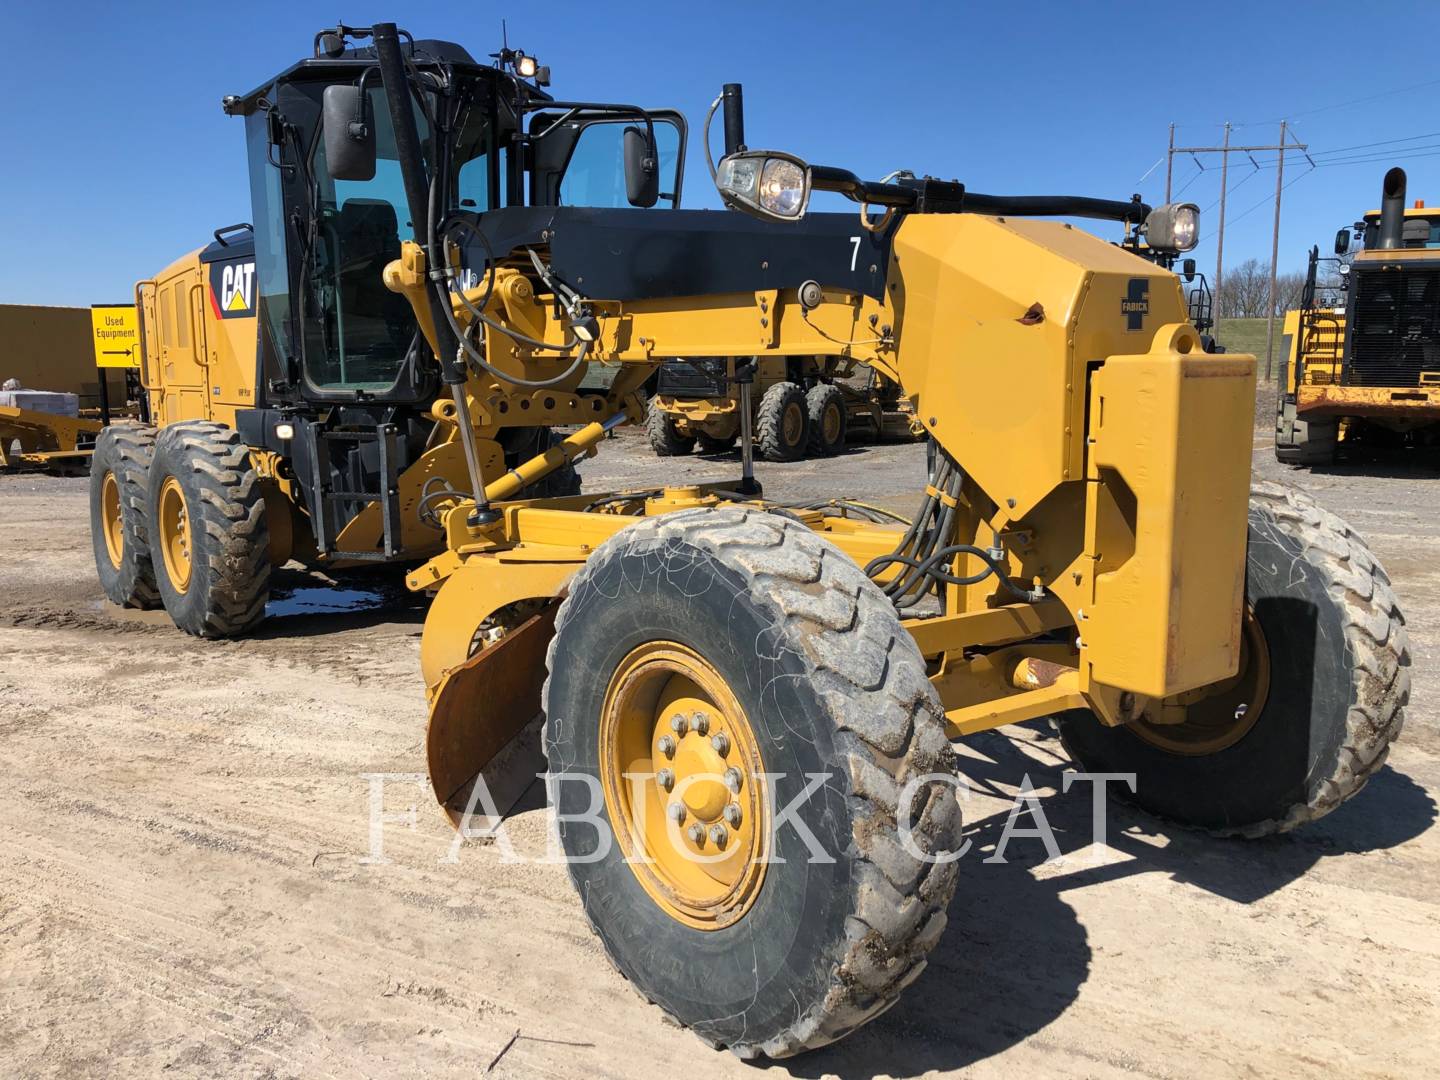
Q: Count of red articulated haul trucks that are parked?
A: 0